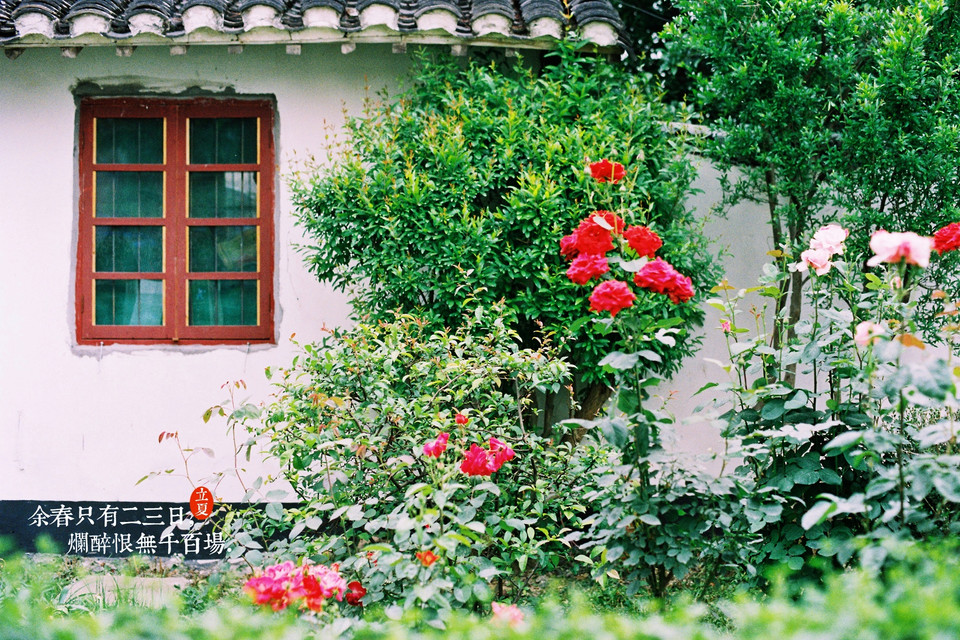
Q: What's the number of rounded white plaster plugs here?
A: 11